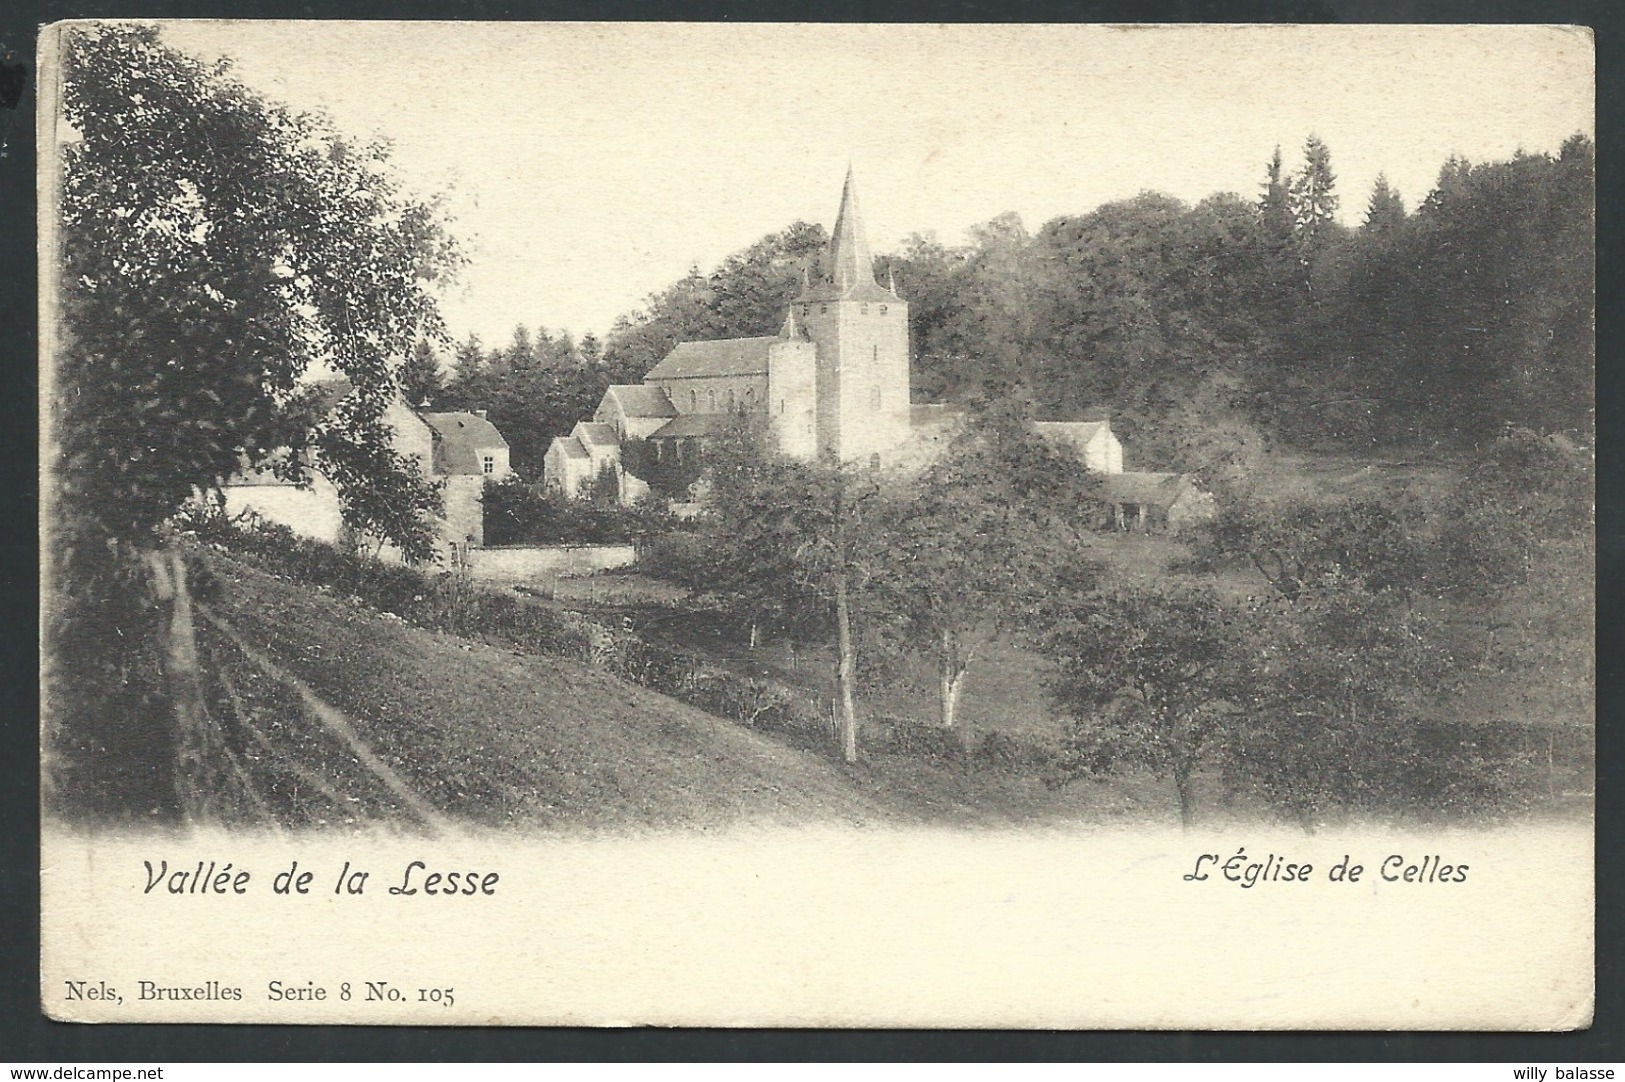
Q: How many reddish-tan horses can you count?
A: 0